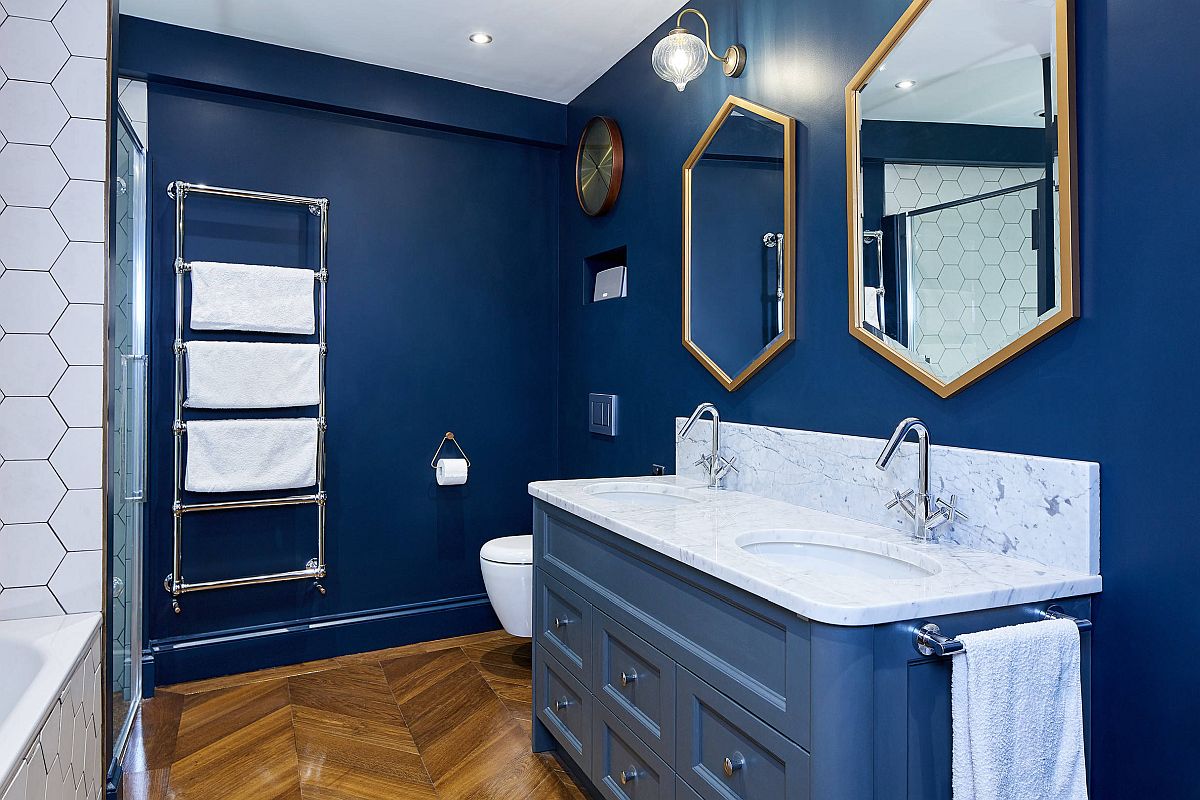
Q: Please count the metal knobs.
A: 5